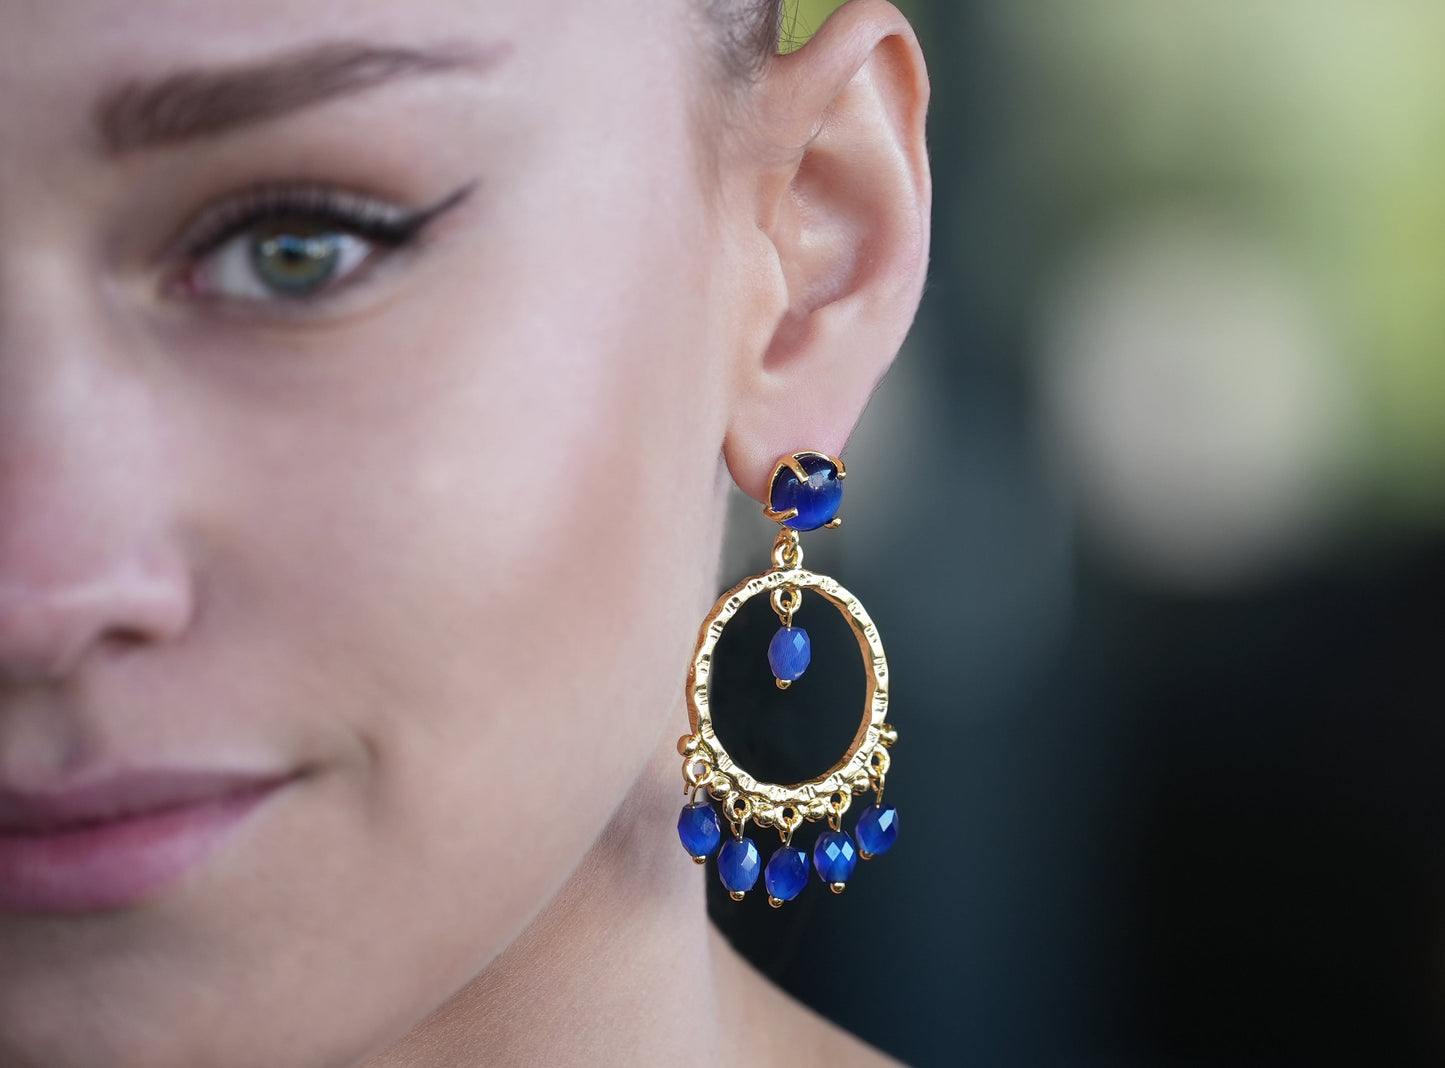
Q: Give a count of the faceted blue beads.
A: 6